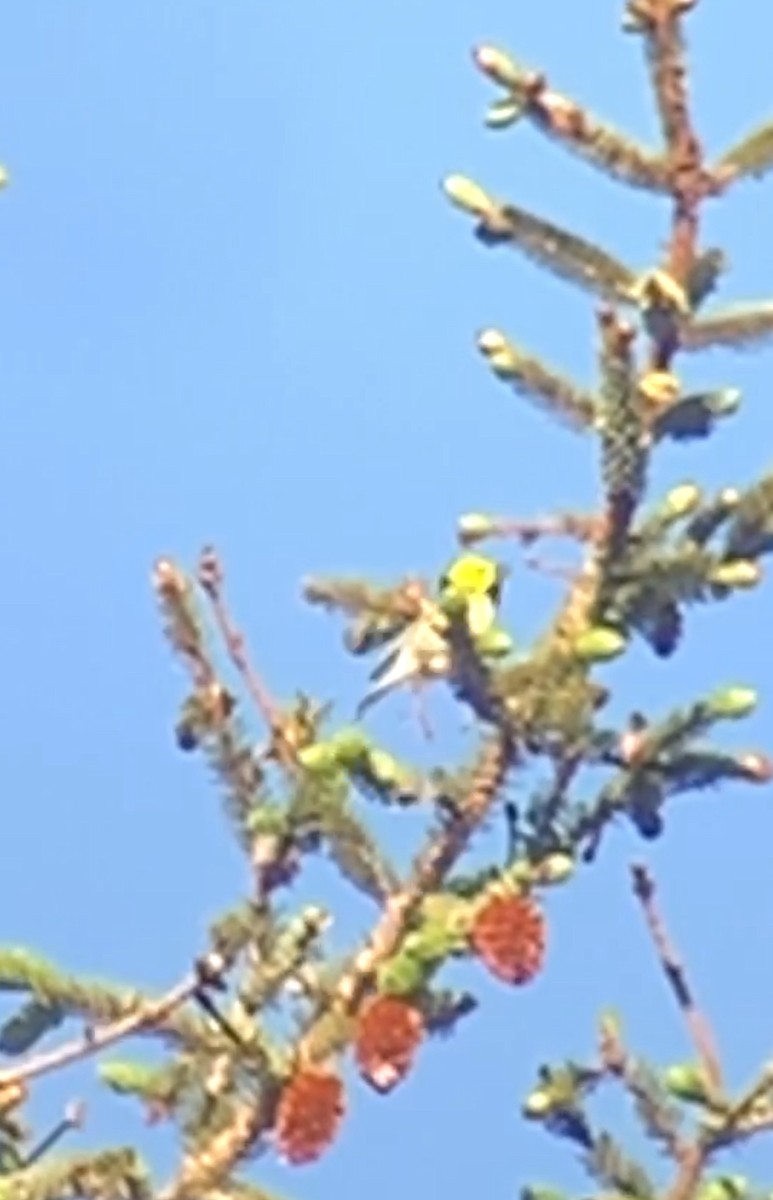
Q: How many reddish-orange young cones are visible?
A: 3